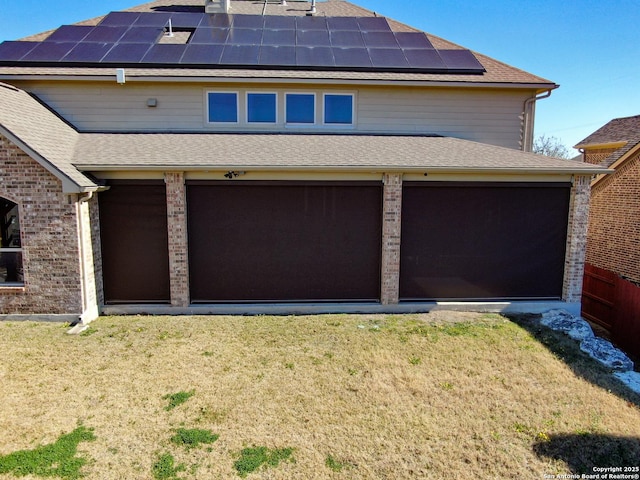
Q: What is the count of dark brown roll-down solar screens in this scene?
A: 3